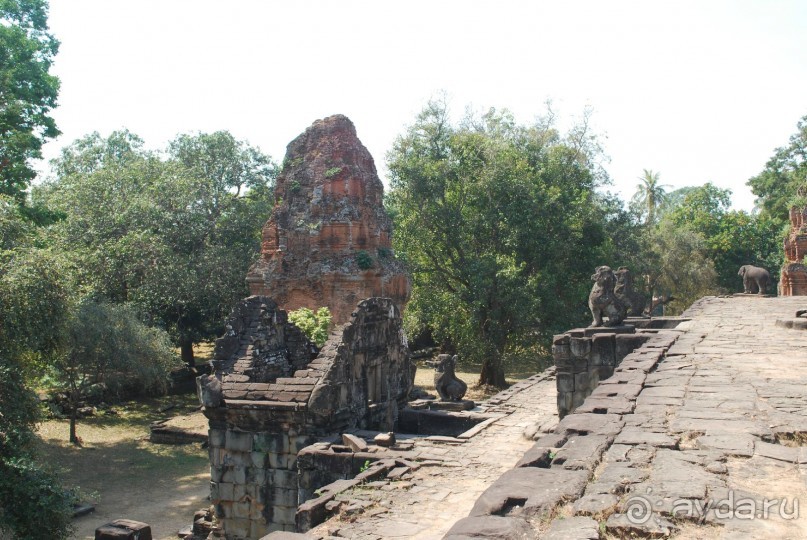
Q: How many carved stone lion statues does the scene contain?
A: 3